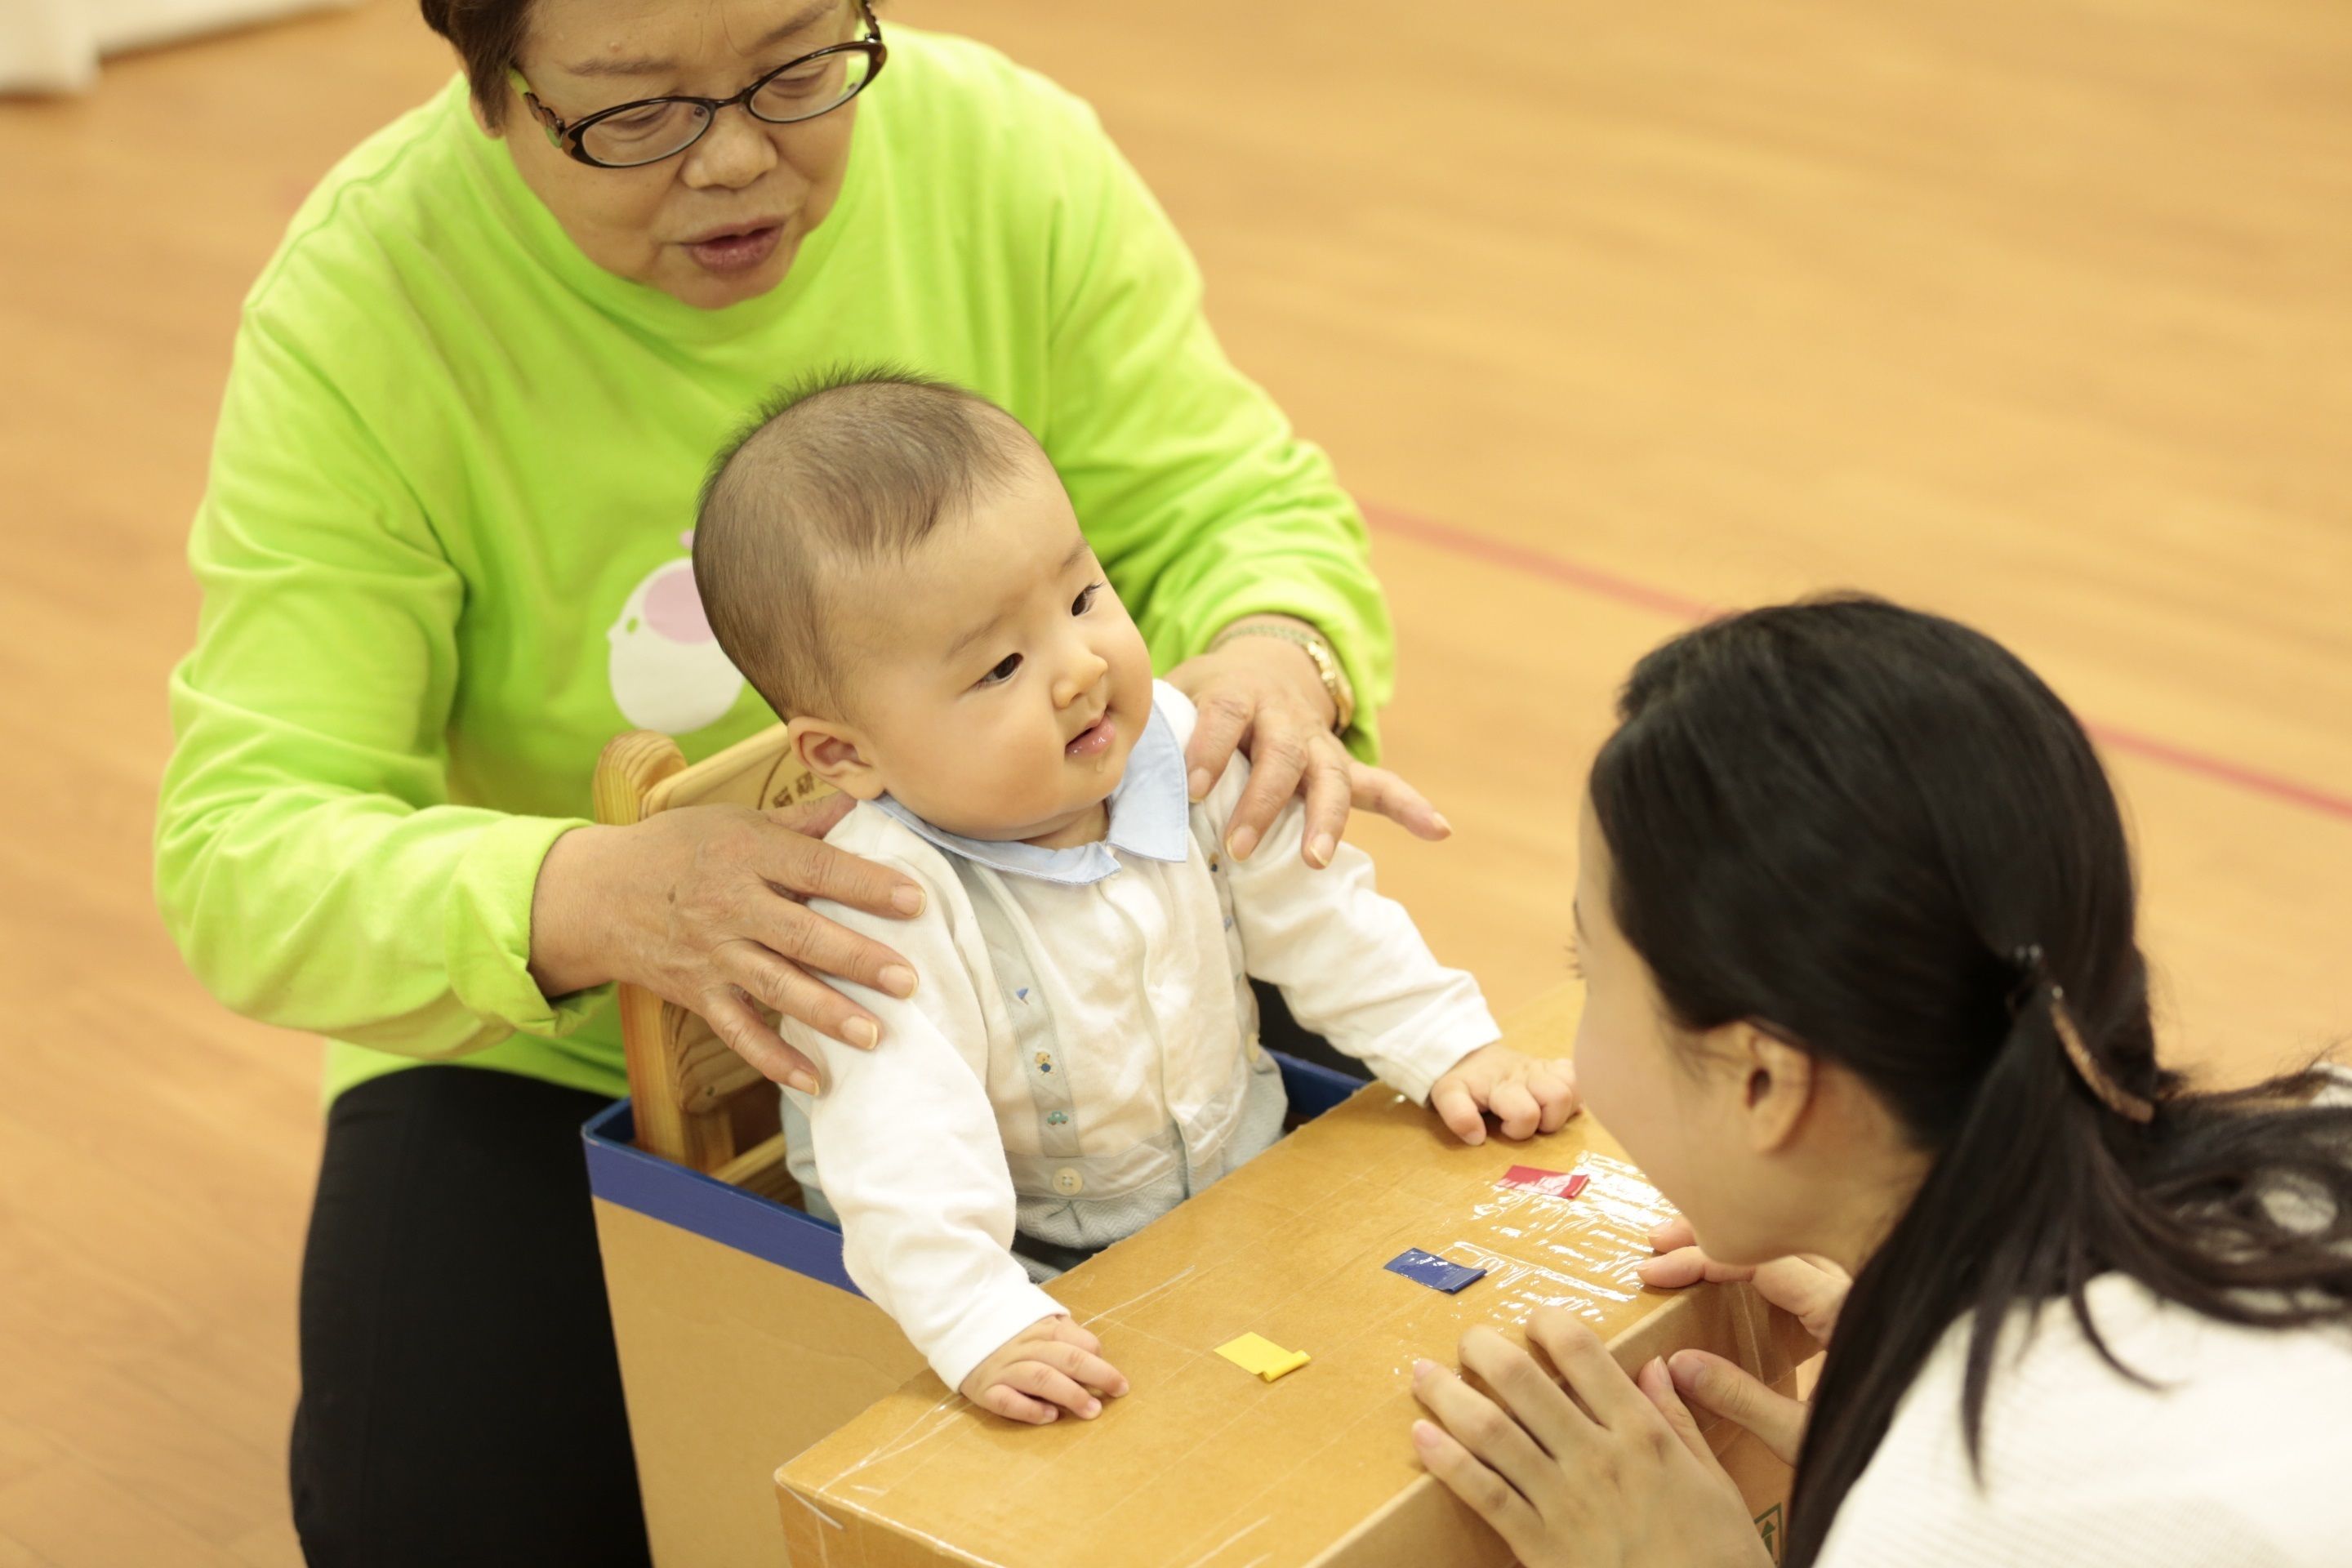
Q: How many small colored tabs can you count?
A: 3